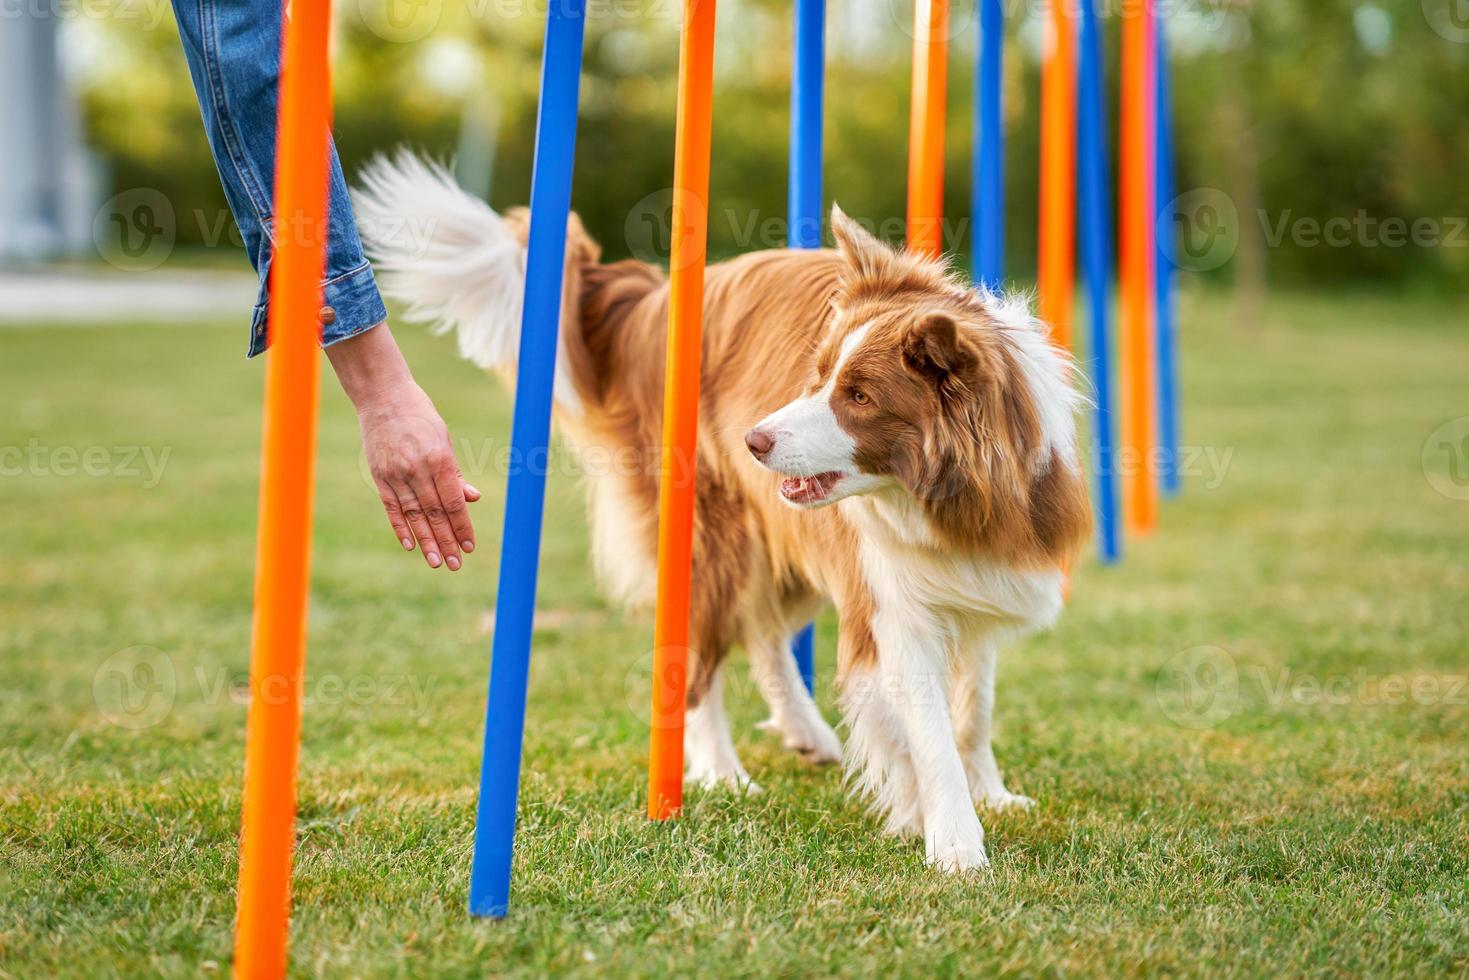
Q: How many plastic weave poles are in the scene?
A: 10